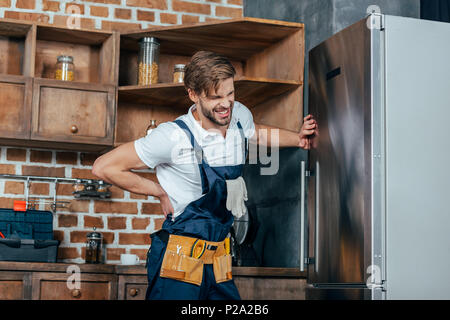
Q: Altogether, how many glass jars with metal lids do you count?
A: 3